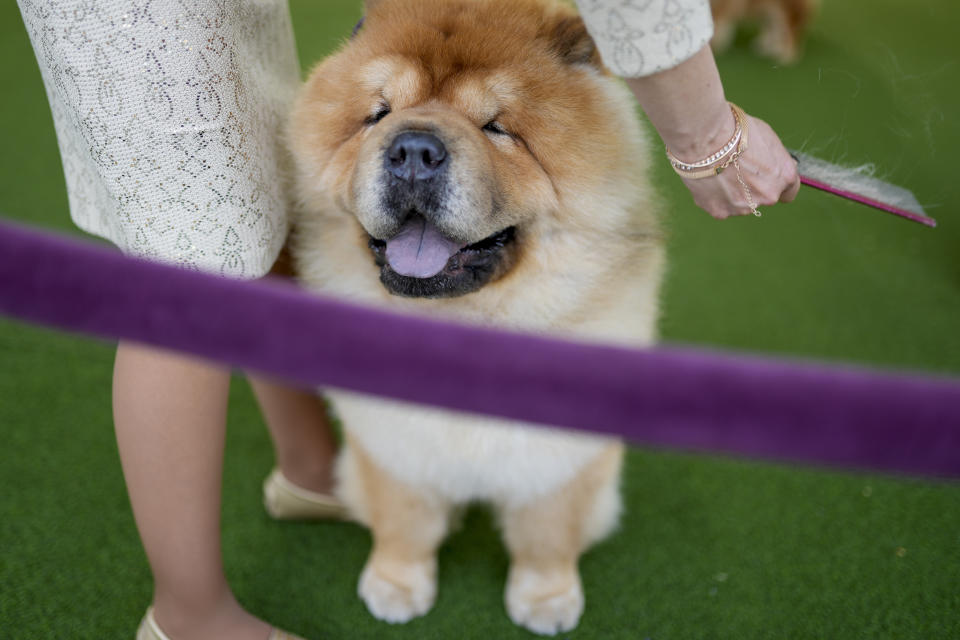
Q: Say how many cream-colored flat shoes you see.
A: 2